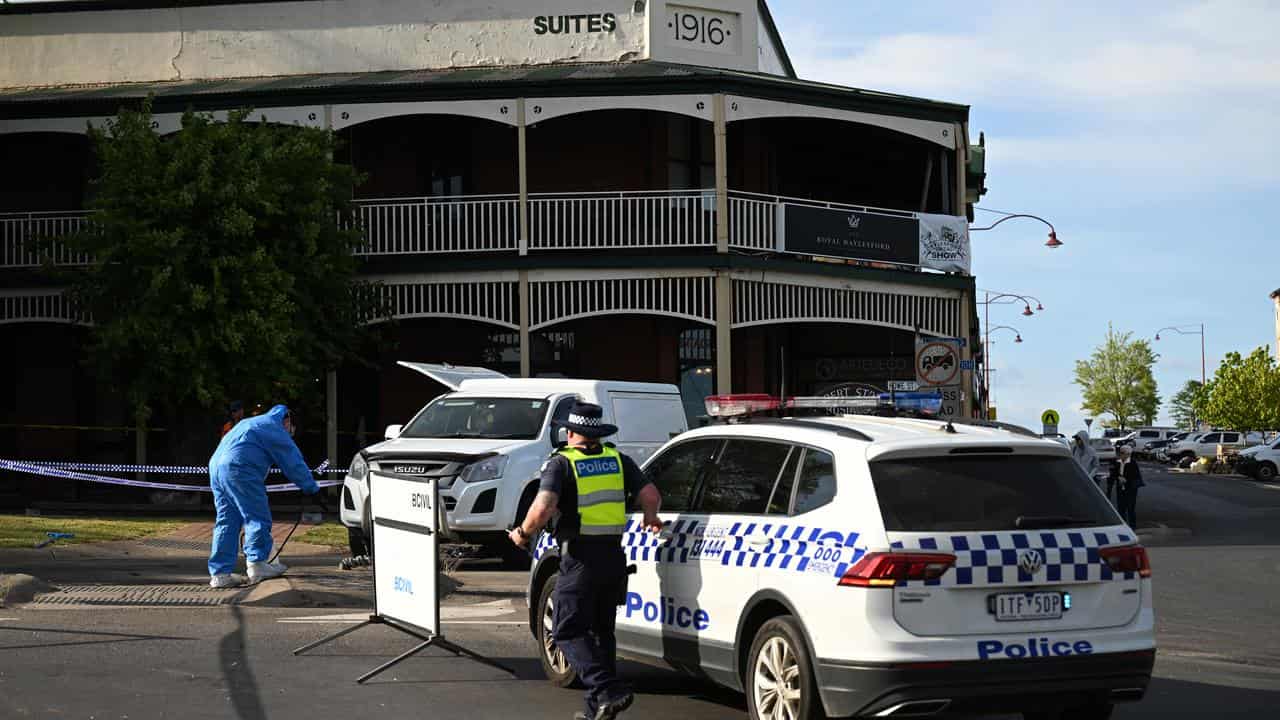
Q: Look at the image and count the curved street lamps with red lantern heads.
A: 5